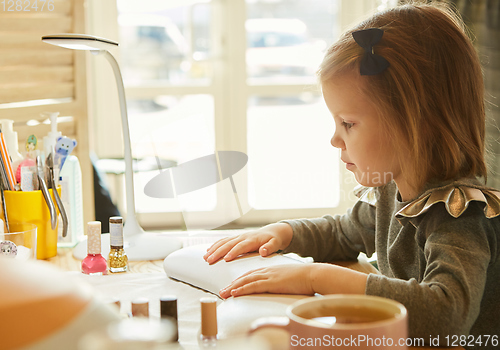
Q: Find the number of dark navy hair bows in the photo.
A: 1